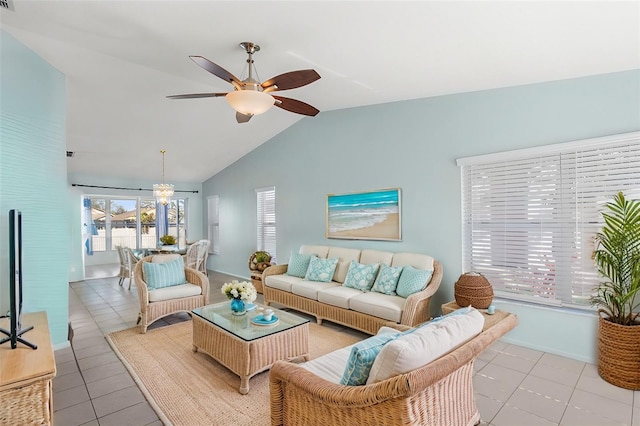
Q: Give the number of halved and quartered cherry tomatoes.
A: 0